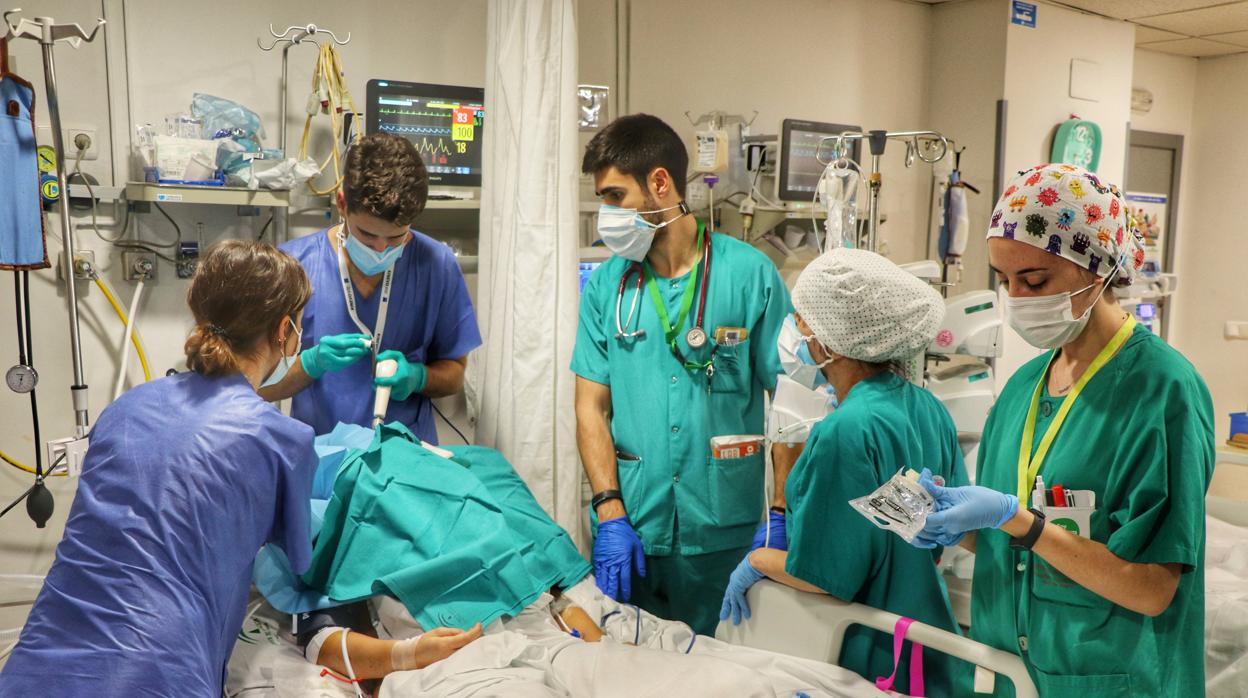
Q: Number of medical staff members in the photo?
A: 5